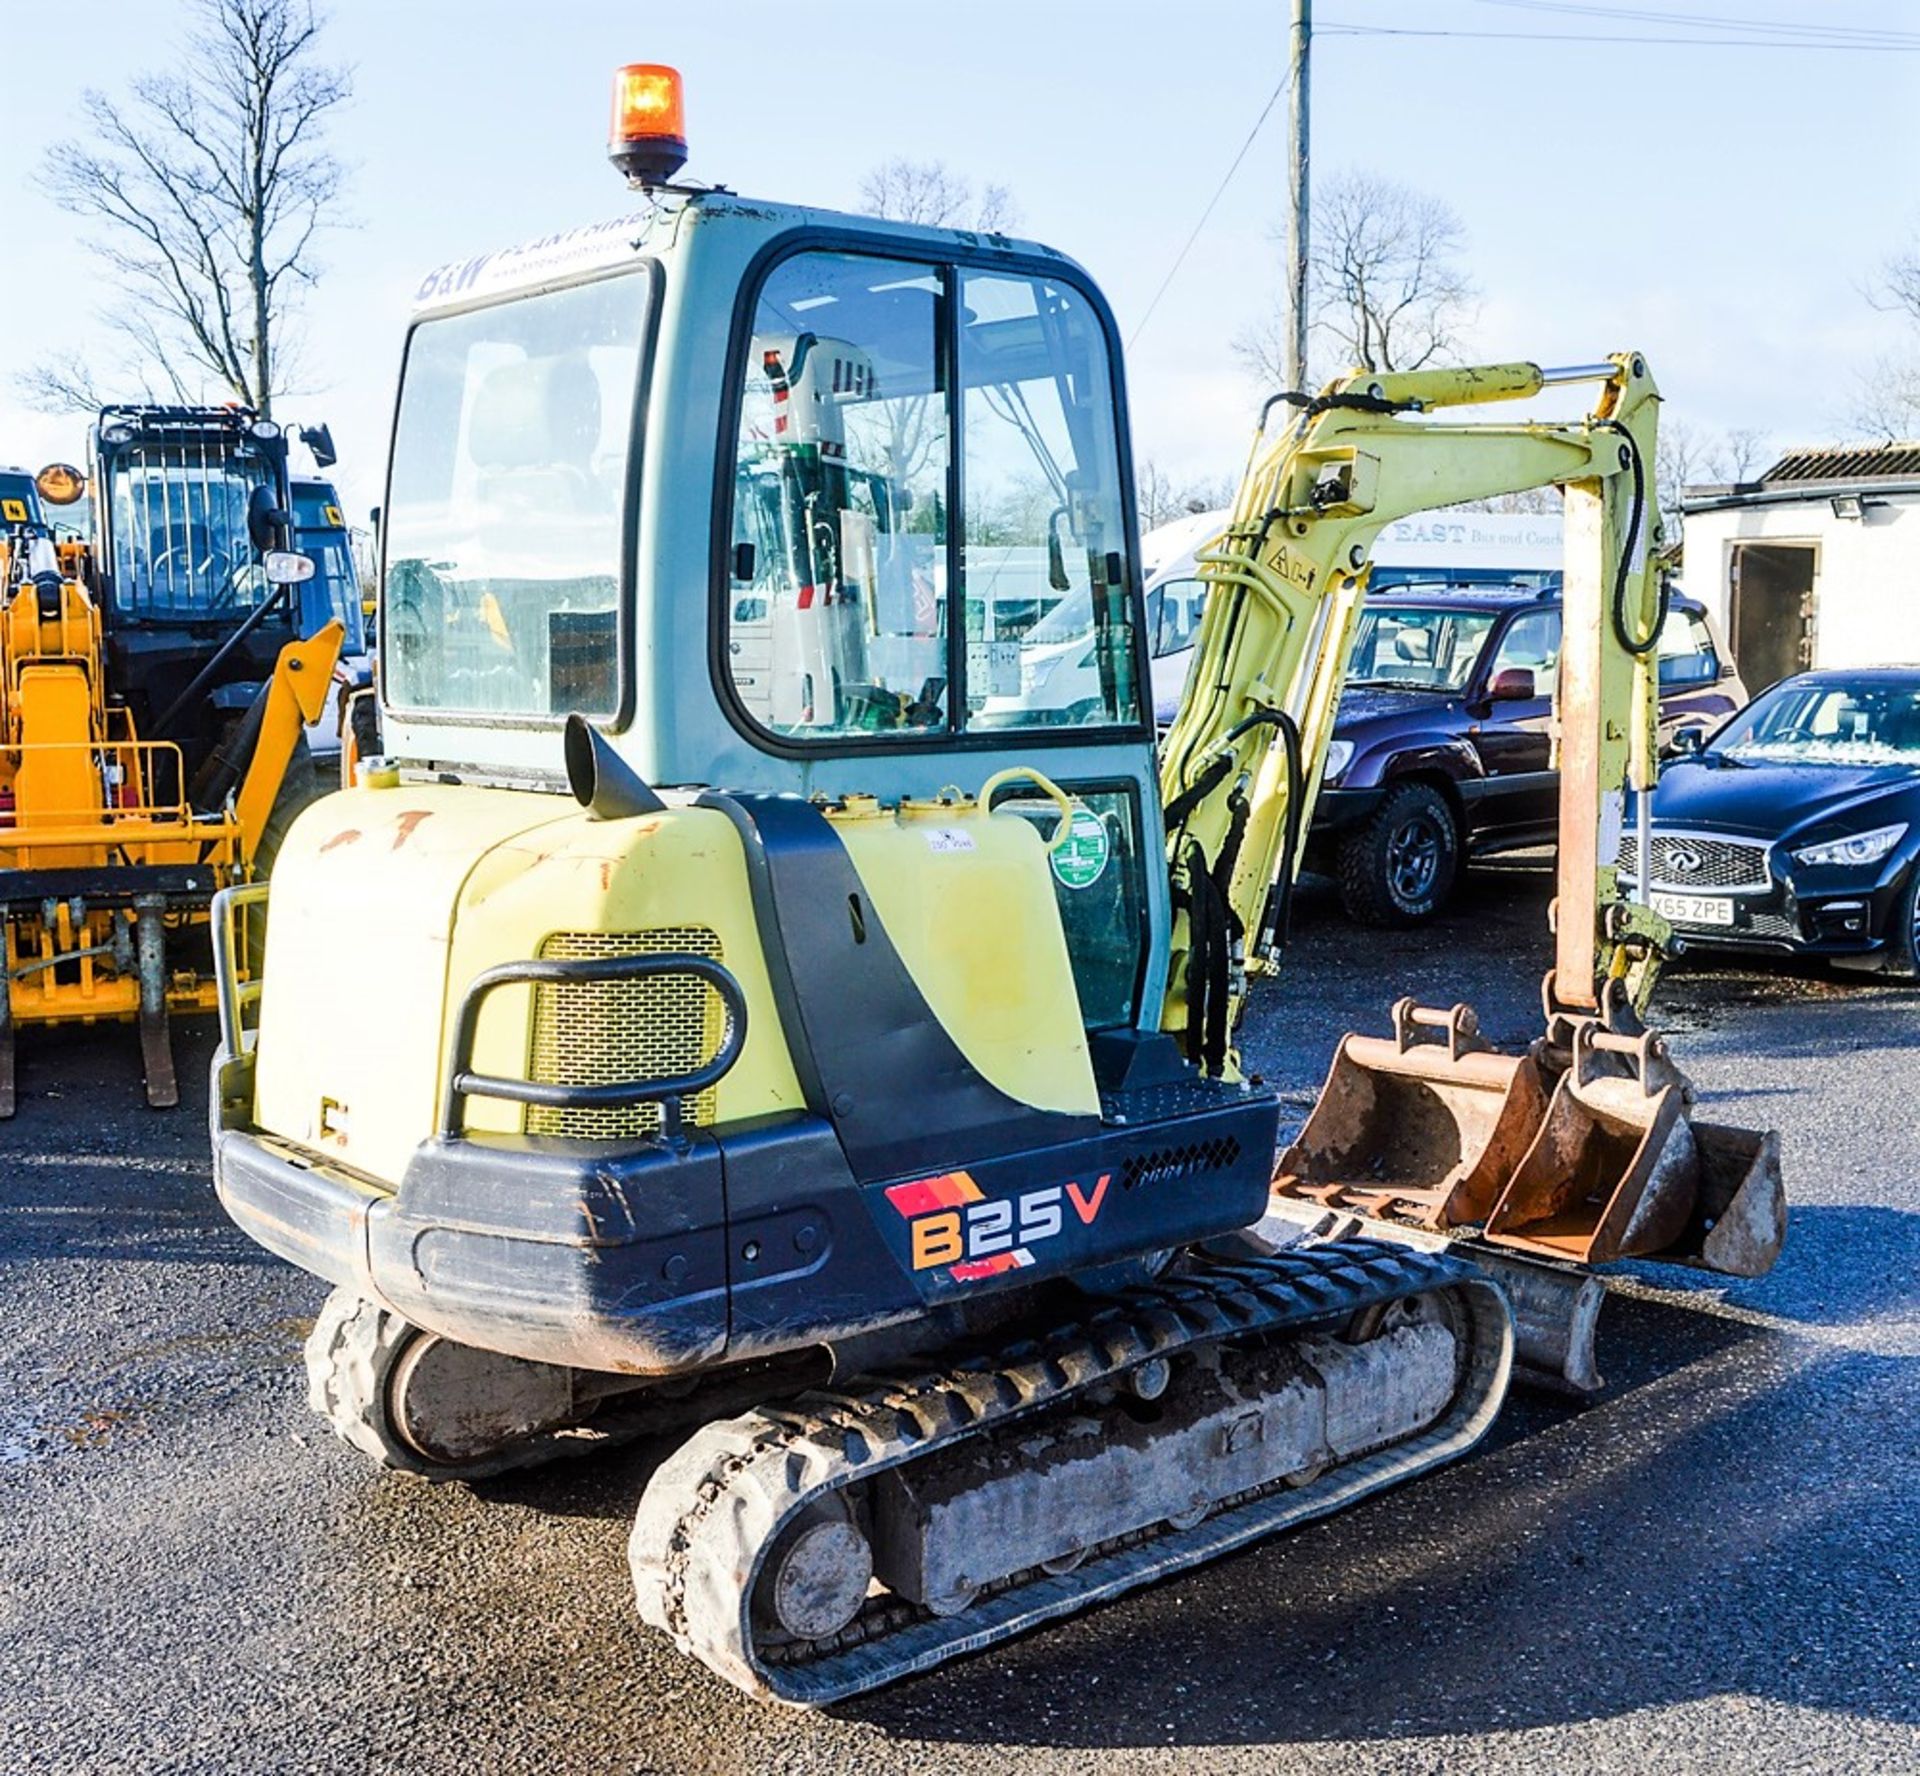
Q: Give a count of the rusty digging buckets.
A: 3